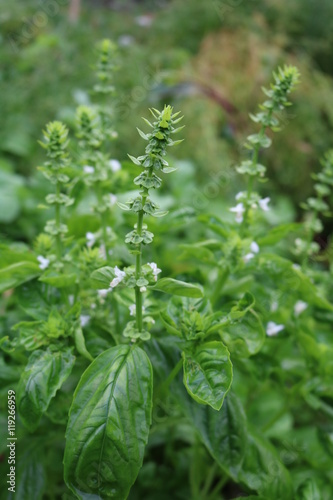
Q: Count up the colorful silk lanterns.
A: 0